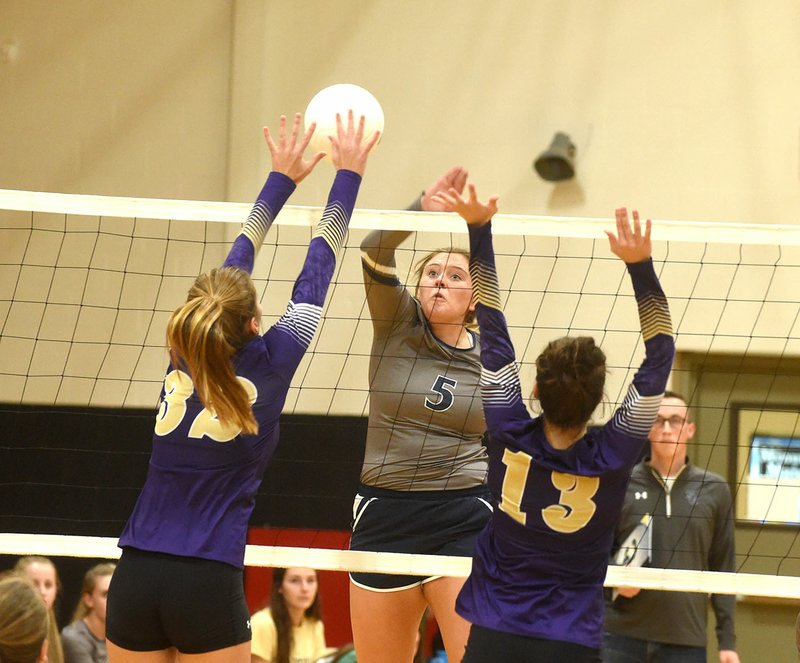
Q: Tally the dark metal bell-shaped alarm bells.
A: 1